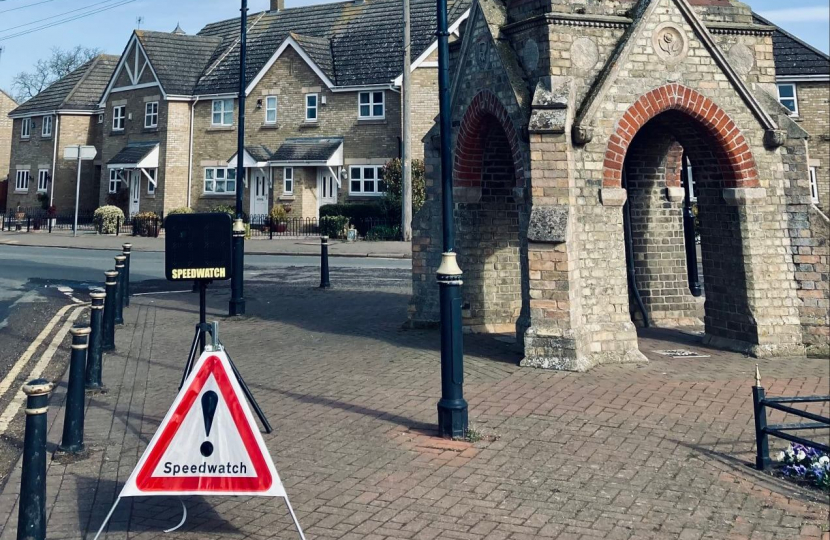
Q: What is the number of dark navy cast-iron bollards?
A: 7